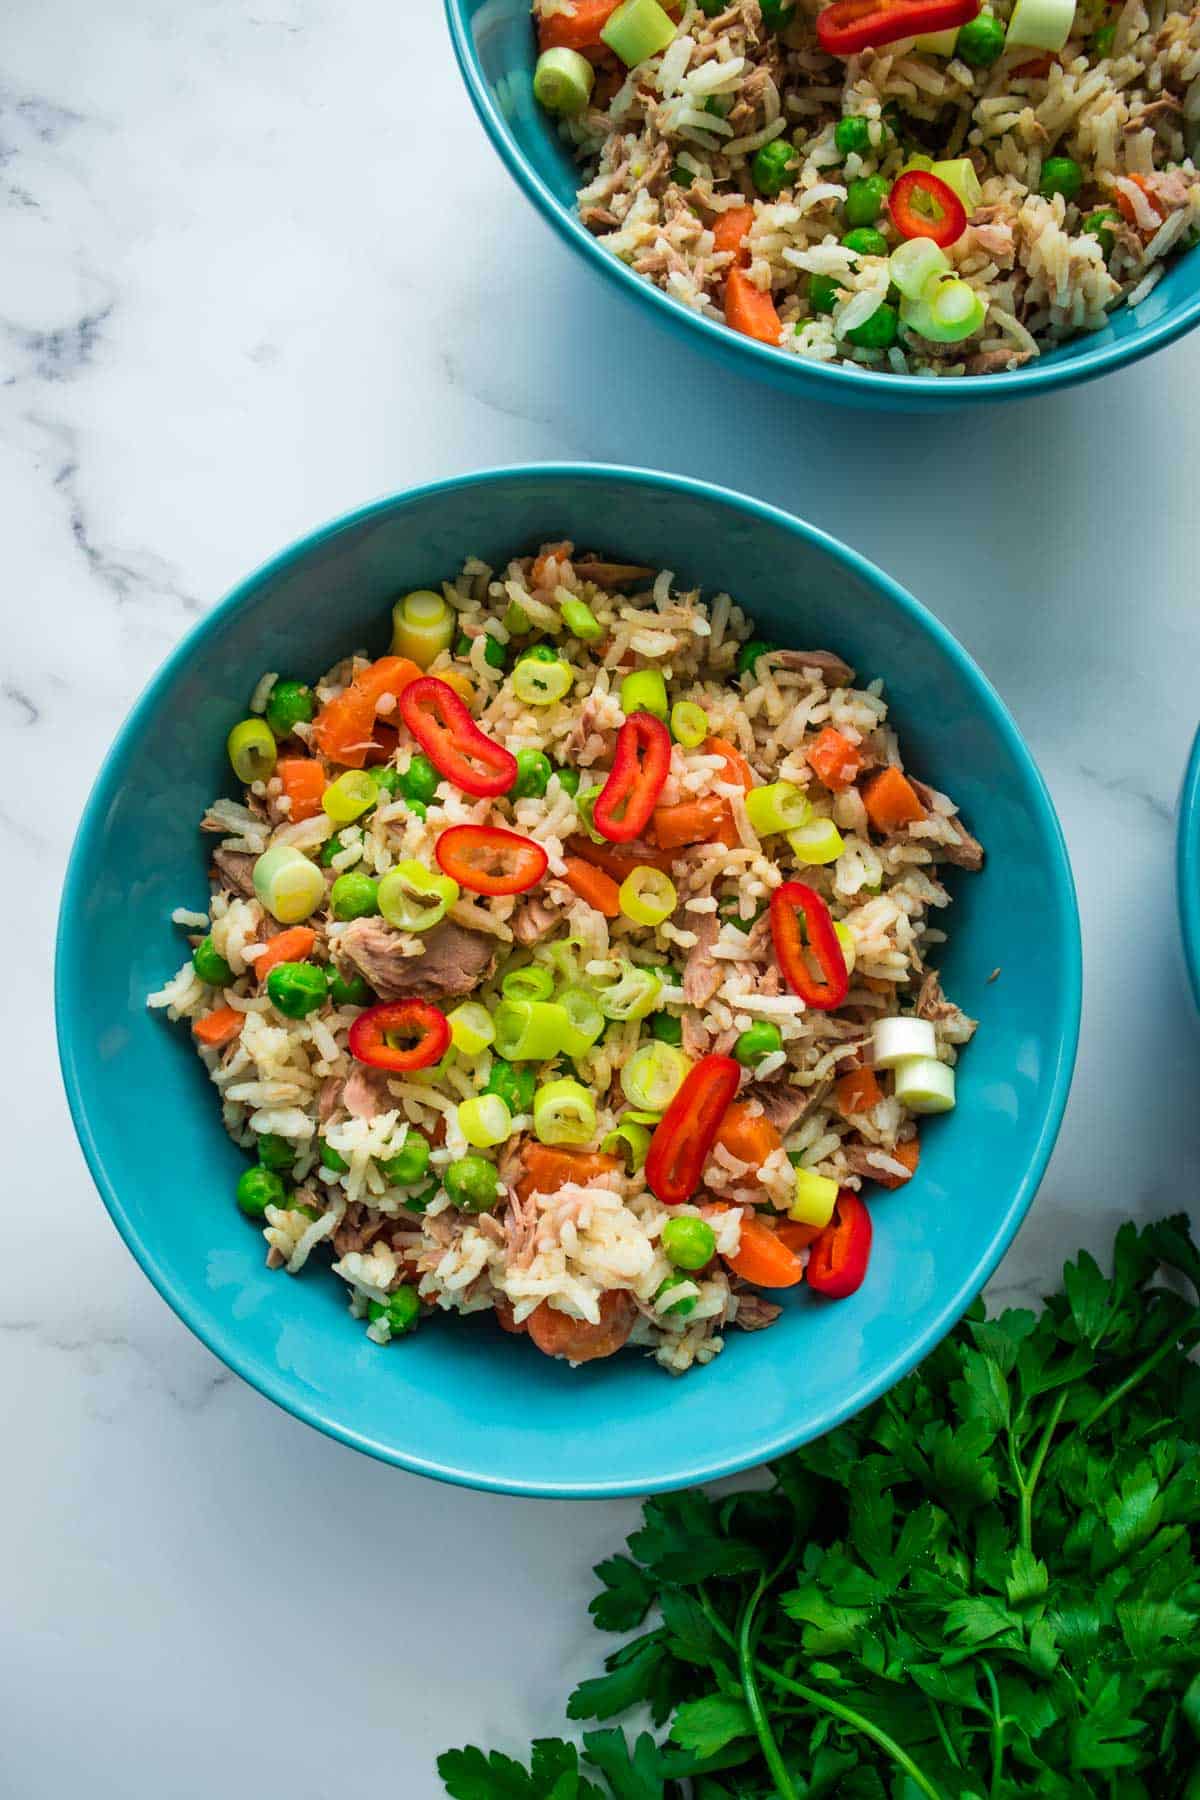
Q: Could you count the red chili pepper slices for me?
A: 9